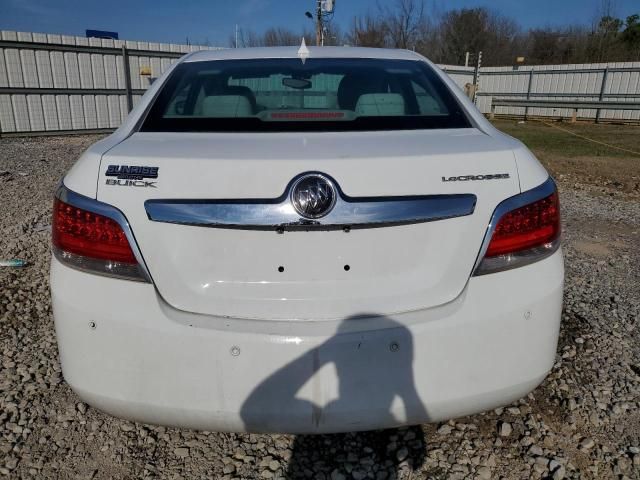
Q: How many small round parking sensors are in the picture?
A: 4